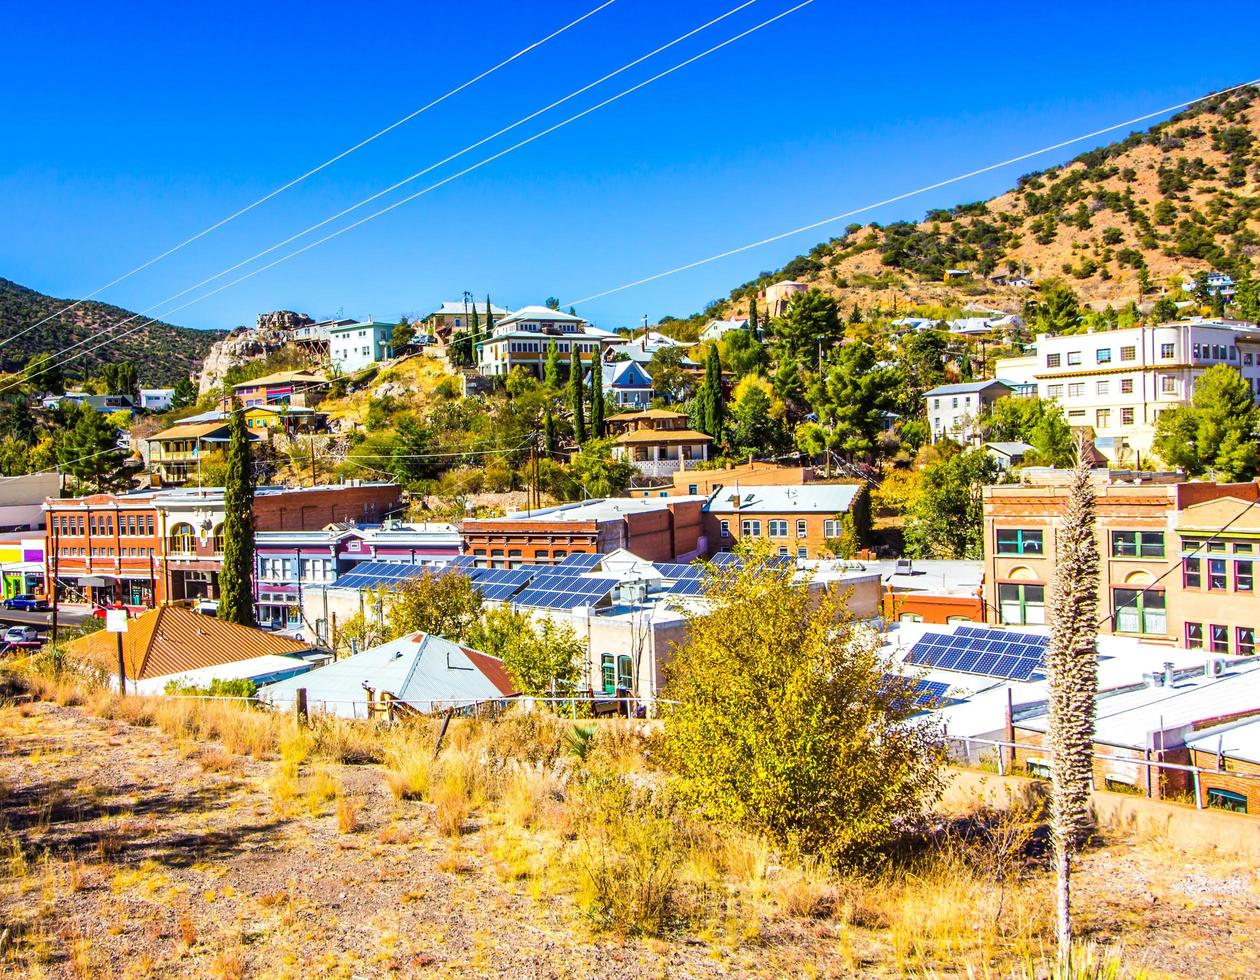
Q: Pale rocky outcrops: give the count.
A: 1